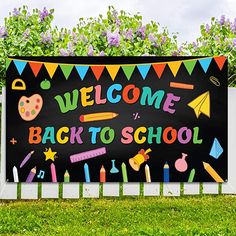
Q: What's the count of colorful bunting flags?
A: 15